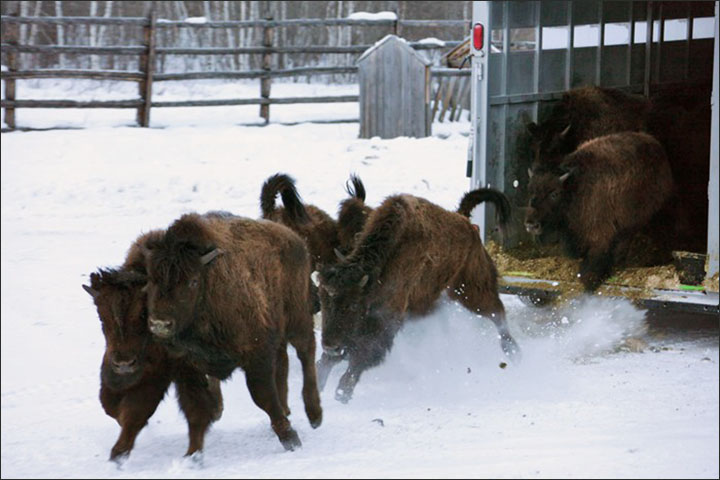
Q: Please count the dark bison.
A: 7